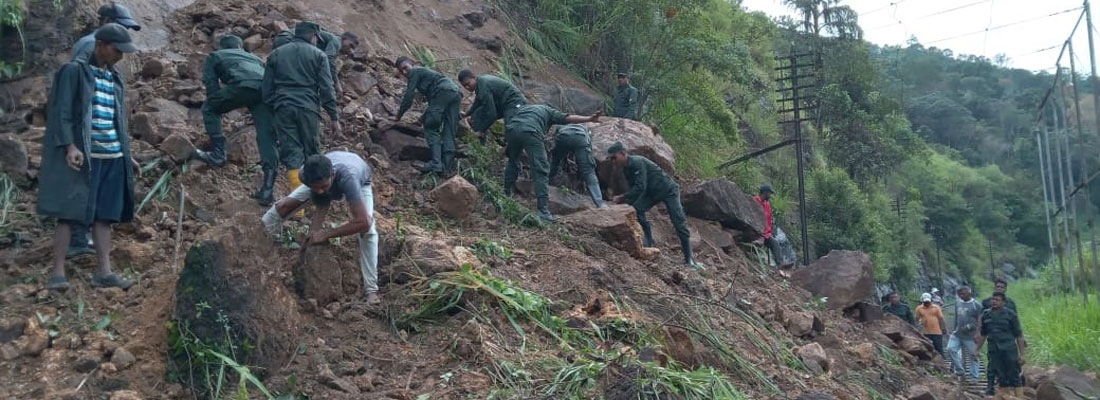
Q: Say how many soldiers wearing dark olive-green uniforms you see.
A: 12